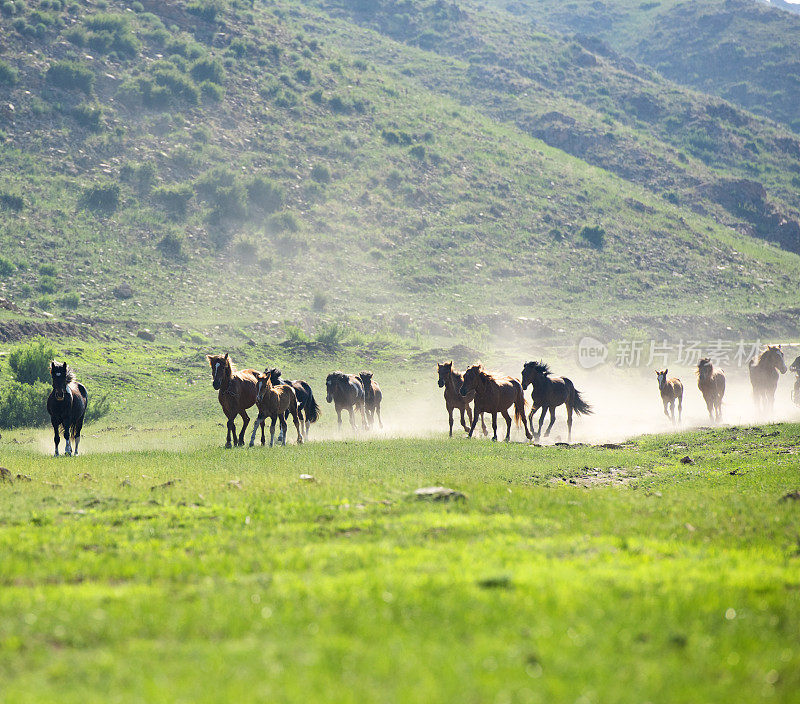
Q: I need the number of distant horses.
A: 12